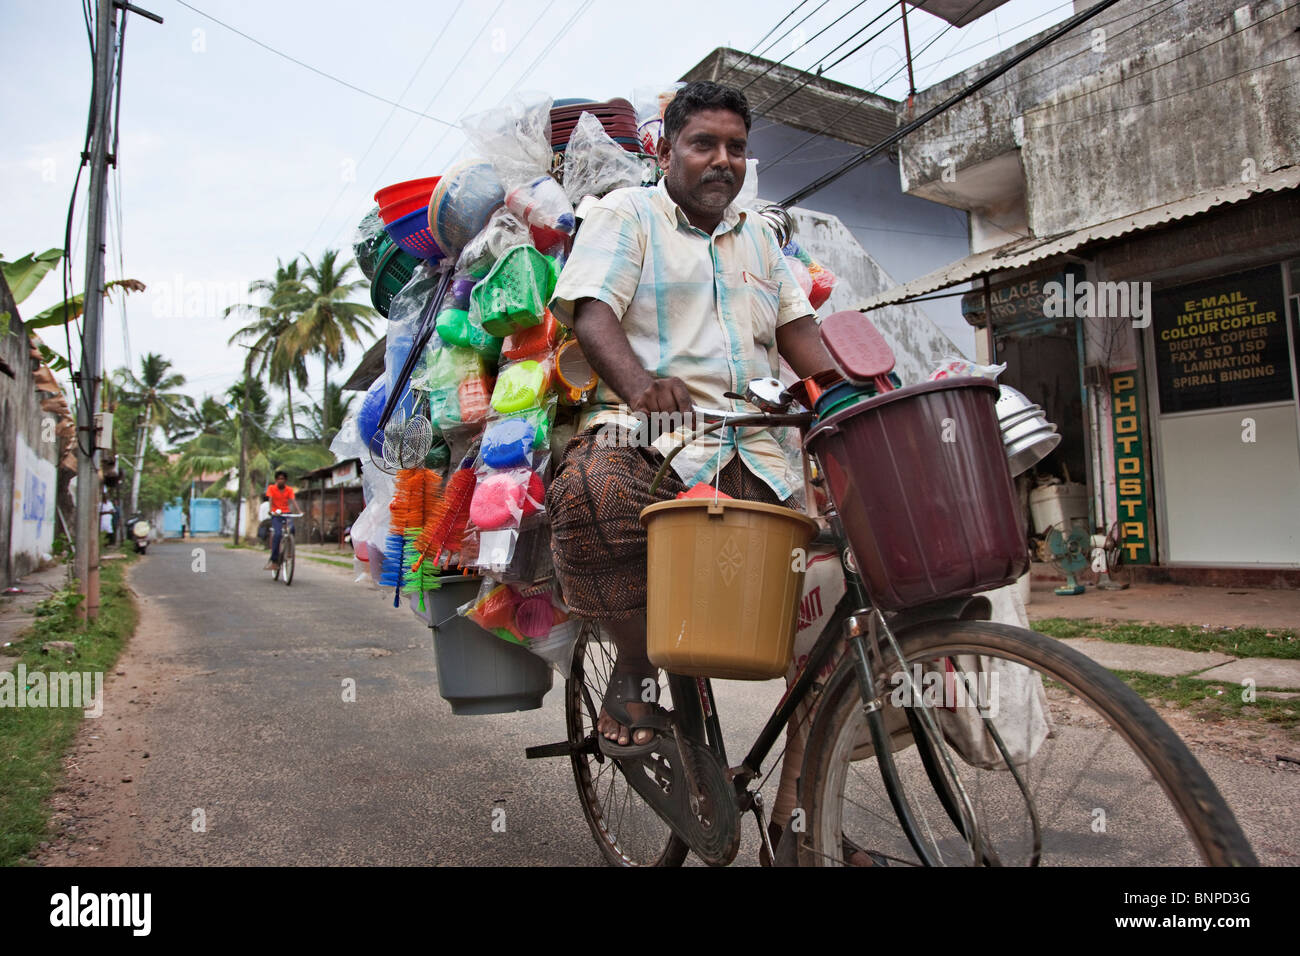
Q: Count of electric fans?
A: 2